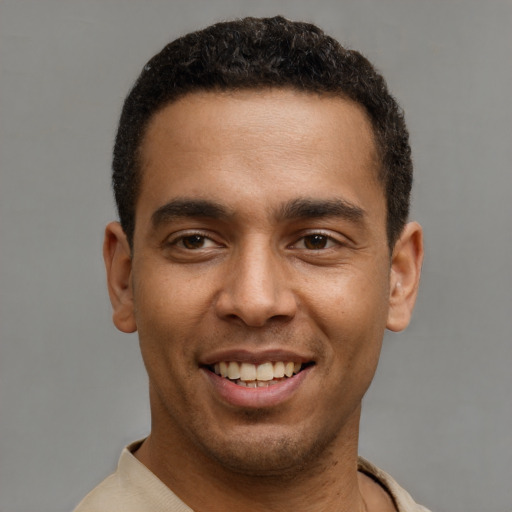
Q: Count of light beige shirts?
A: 1